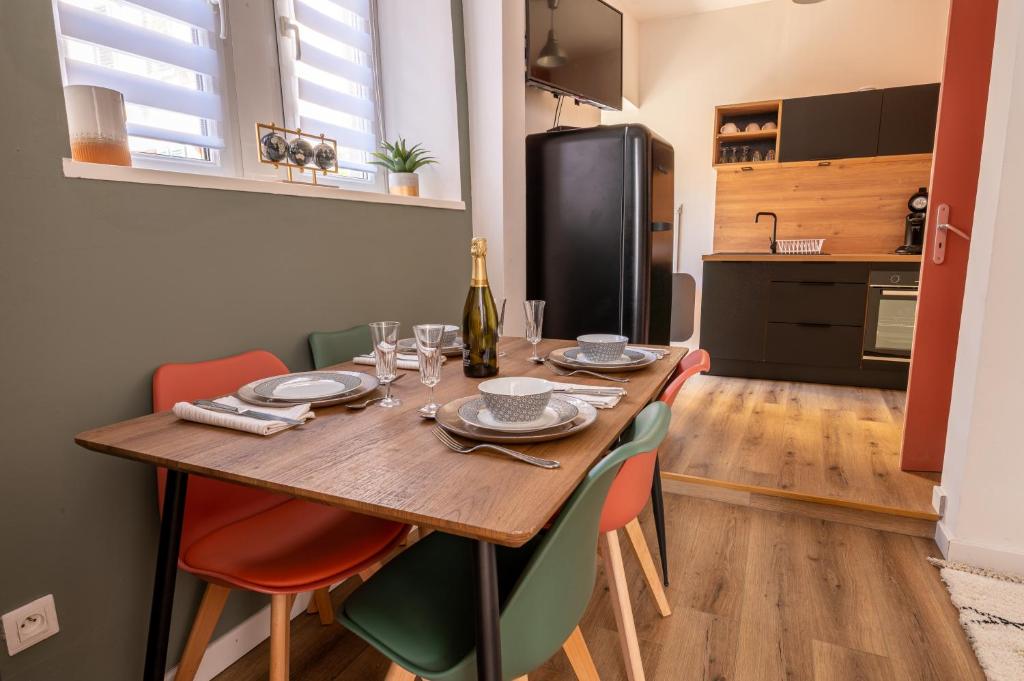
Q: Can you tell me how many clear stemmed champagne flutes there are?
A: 4